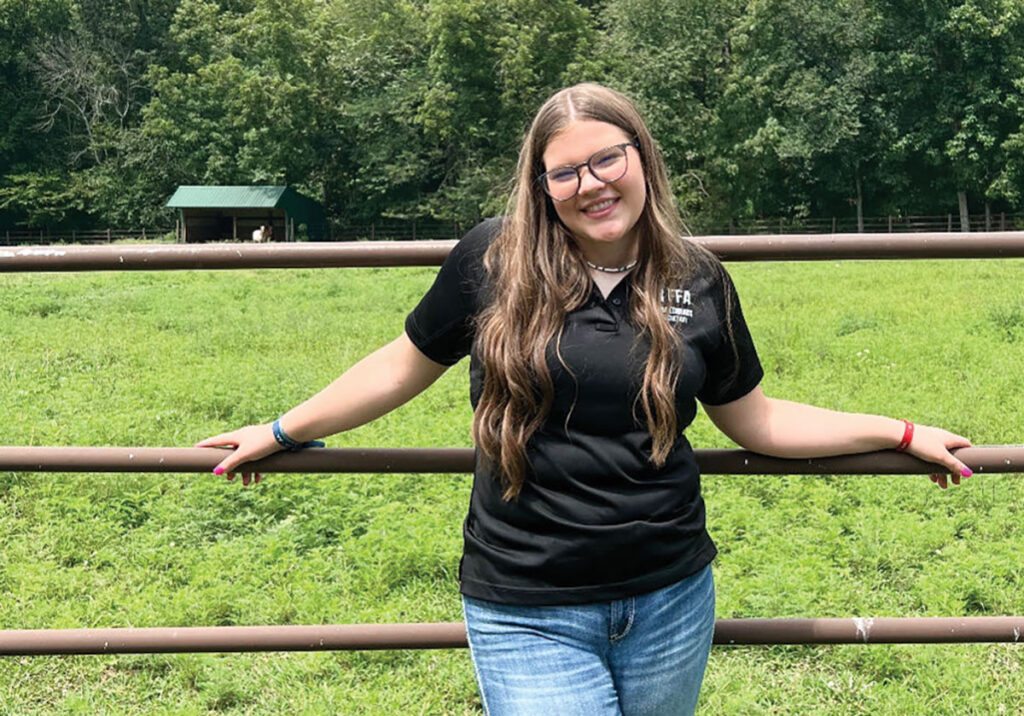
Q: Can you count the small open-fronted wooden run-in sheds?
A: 1